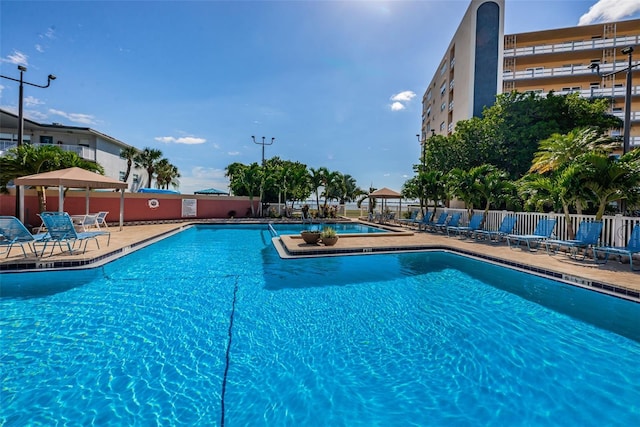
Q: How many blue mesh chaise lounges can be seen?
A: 11